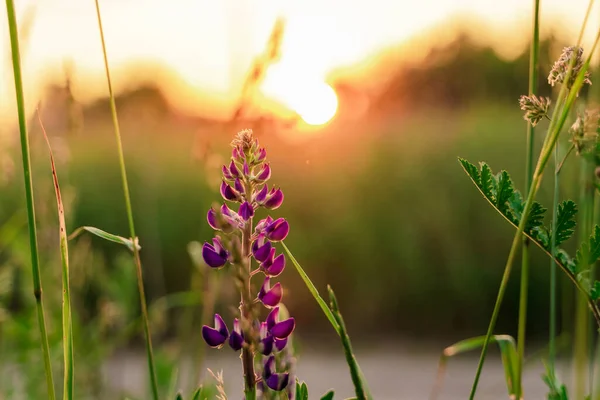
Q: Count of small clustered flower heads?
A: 3